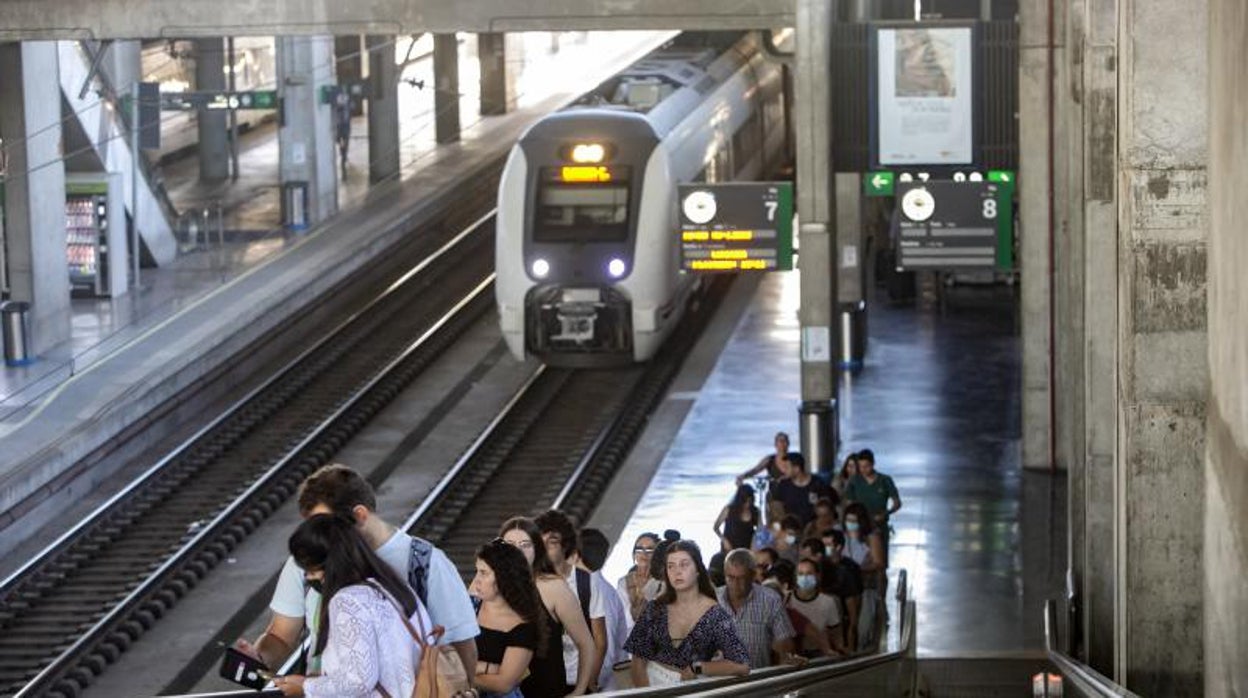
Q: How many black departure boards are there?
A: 2